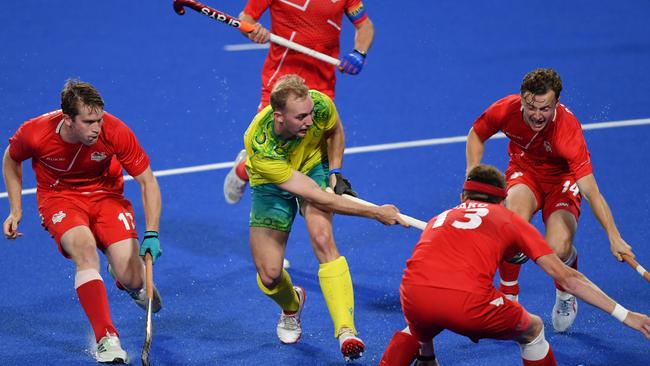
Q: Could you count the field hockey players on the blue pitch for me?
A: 5